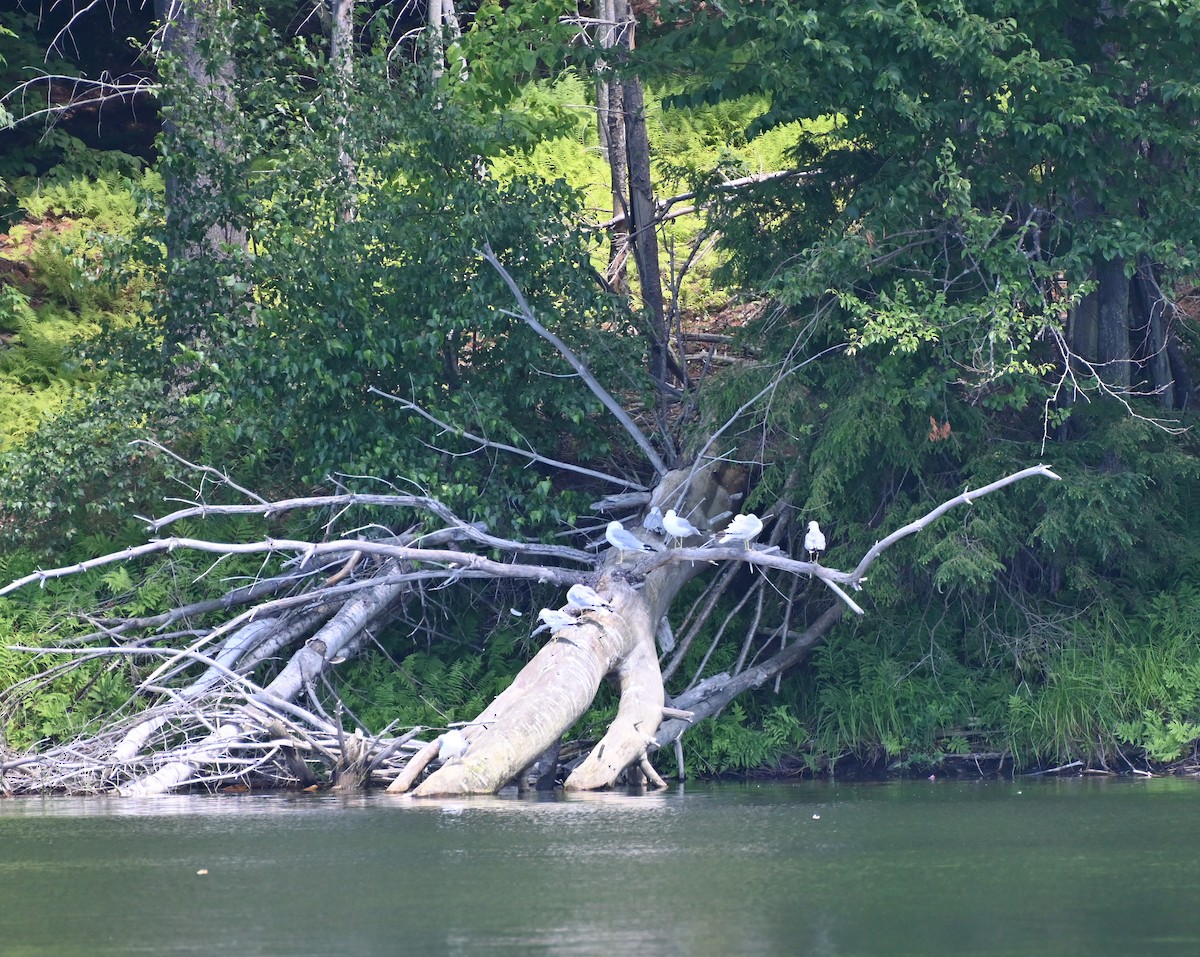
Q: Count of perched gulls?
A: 8